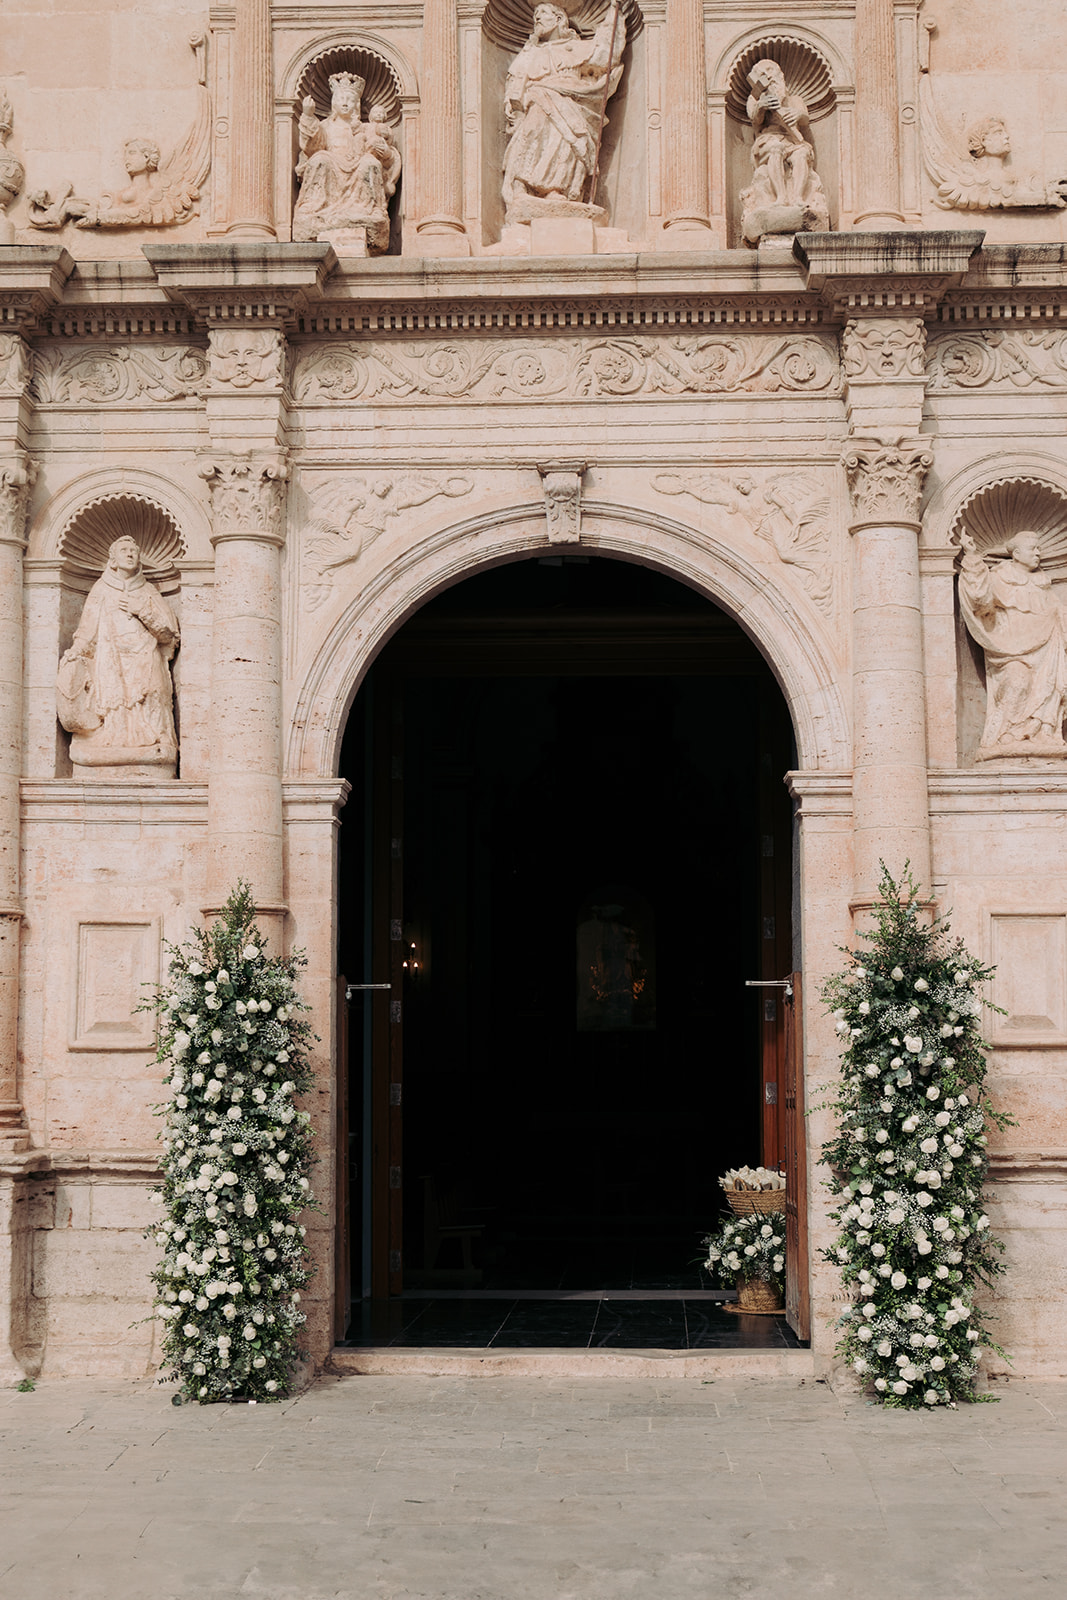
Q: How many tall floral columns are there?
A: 2